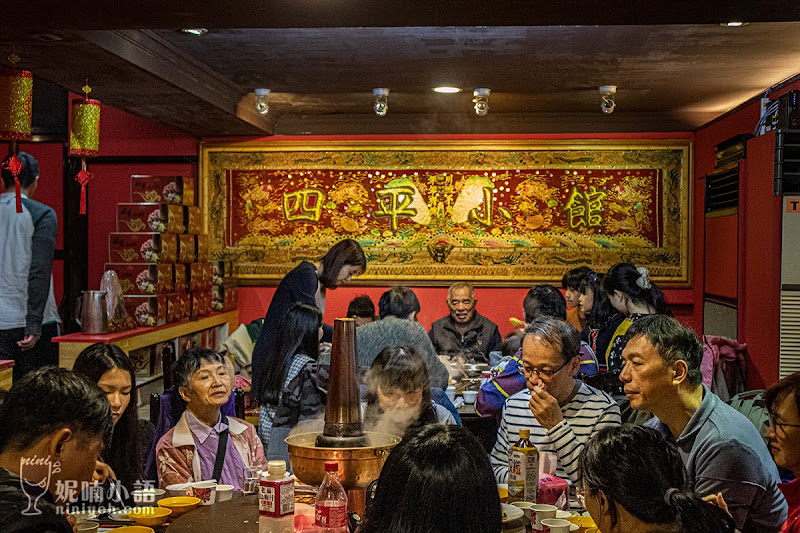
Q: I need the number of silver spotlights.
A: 4